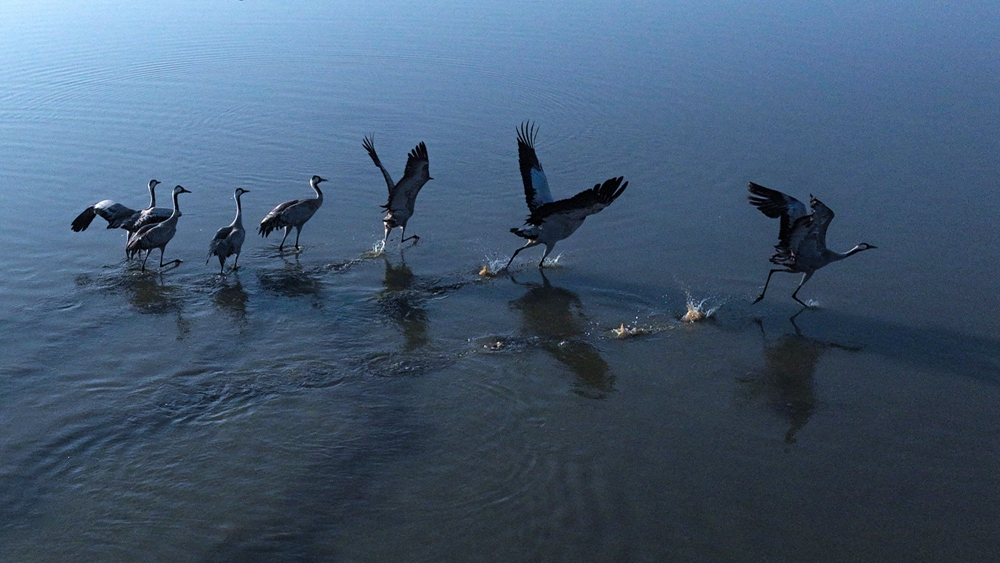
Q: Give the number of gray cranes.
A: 7